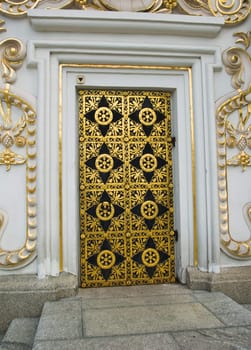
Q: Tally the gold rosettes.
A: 8